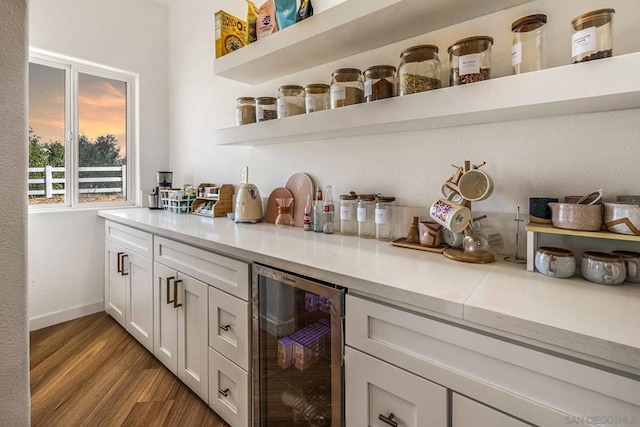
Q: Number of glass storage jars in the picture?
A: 13